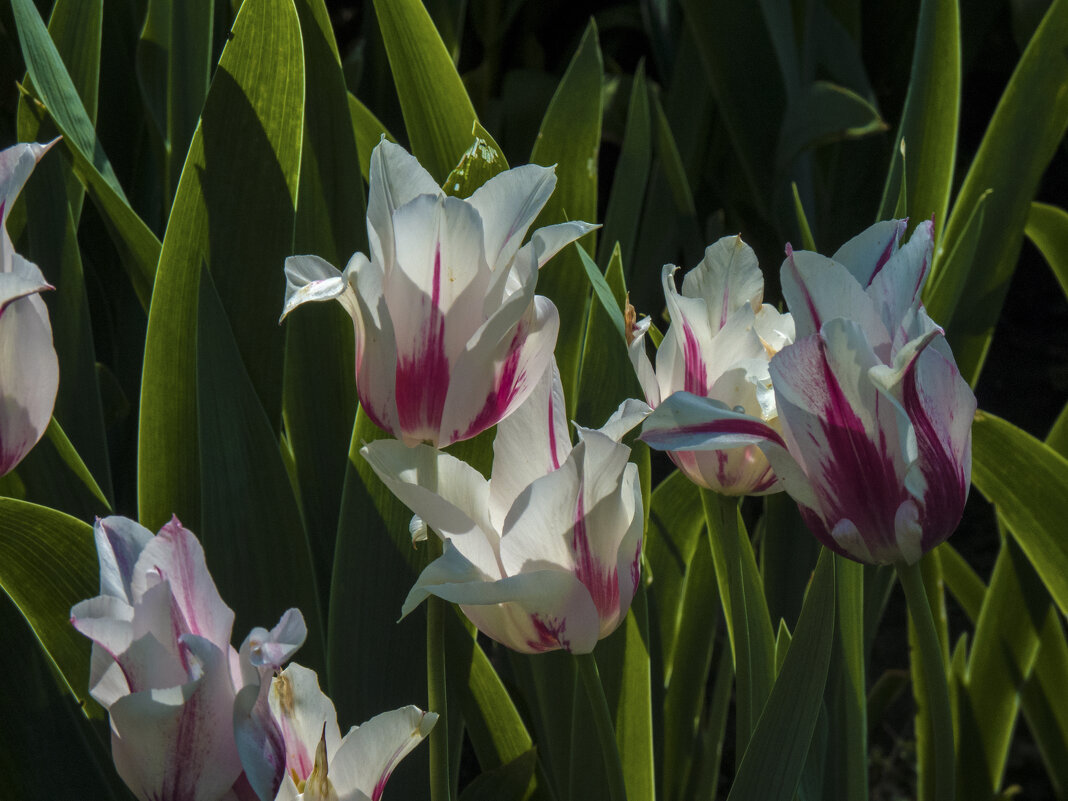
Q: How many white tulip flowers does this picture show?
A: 7